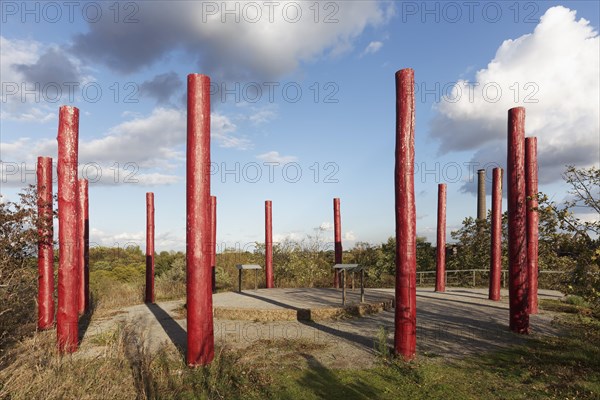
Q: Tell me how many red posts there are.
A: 13